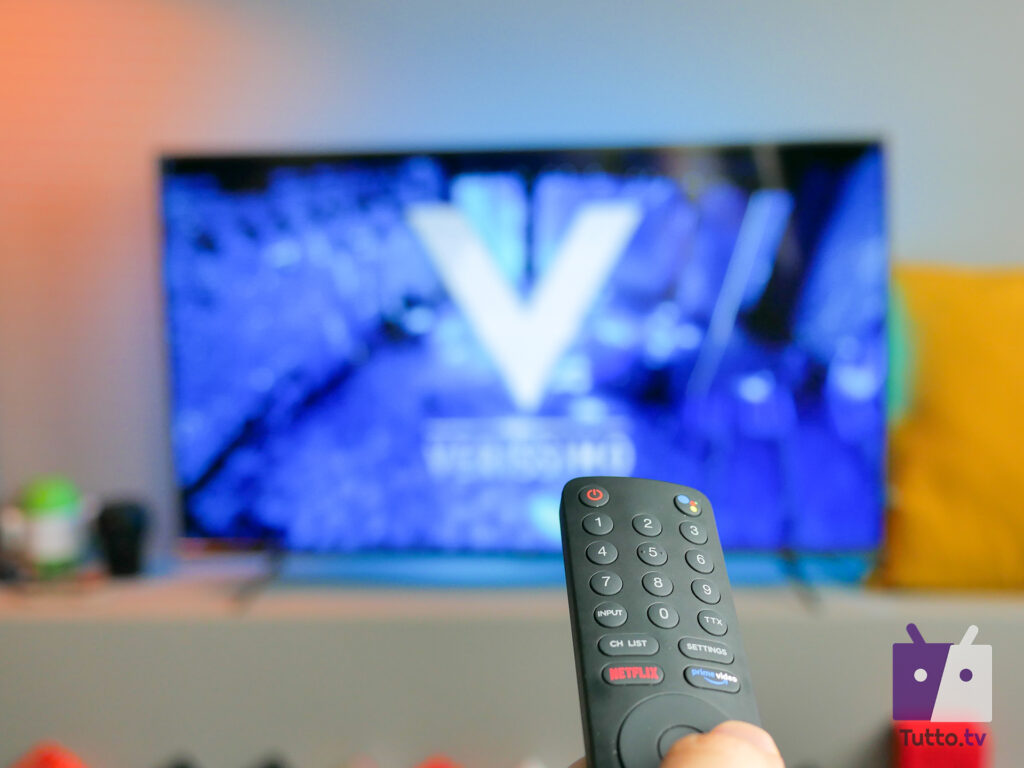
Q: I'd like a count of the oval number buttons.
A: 10